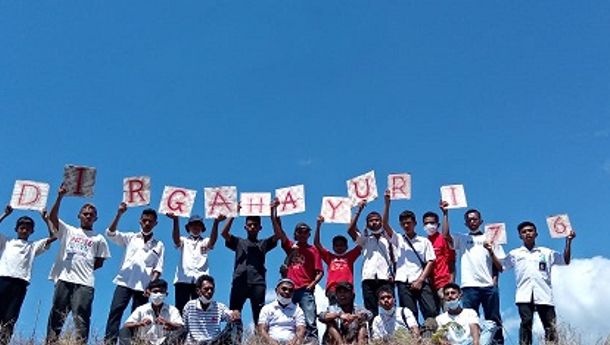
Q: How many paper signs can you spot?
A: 13